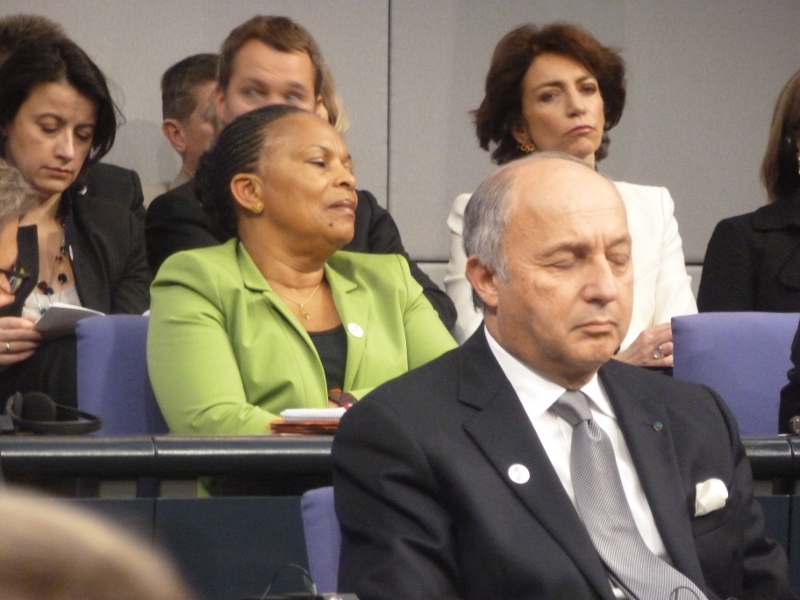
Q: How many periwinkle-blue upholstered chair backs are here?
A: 3